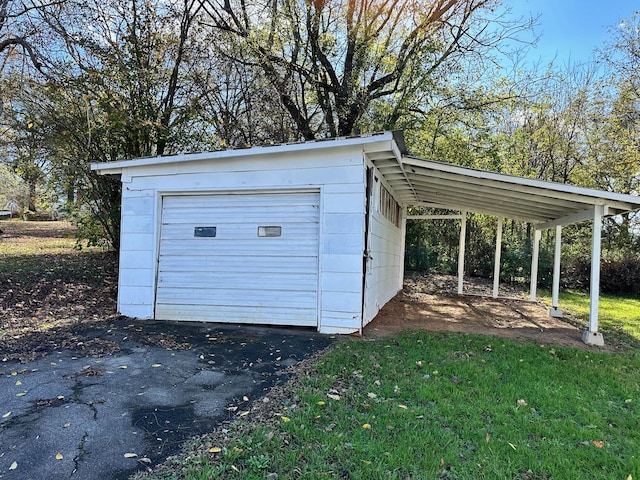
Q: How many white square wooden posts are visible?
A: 5